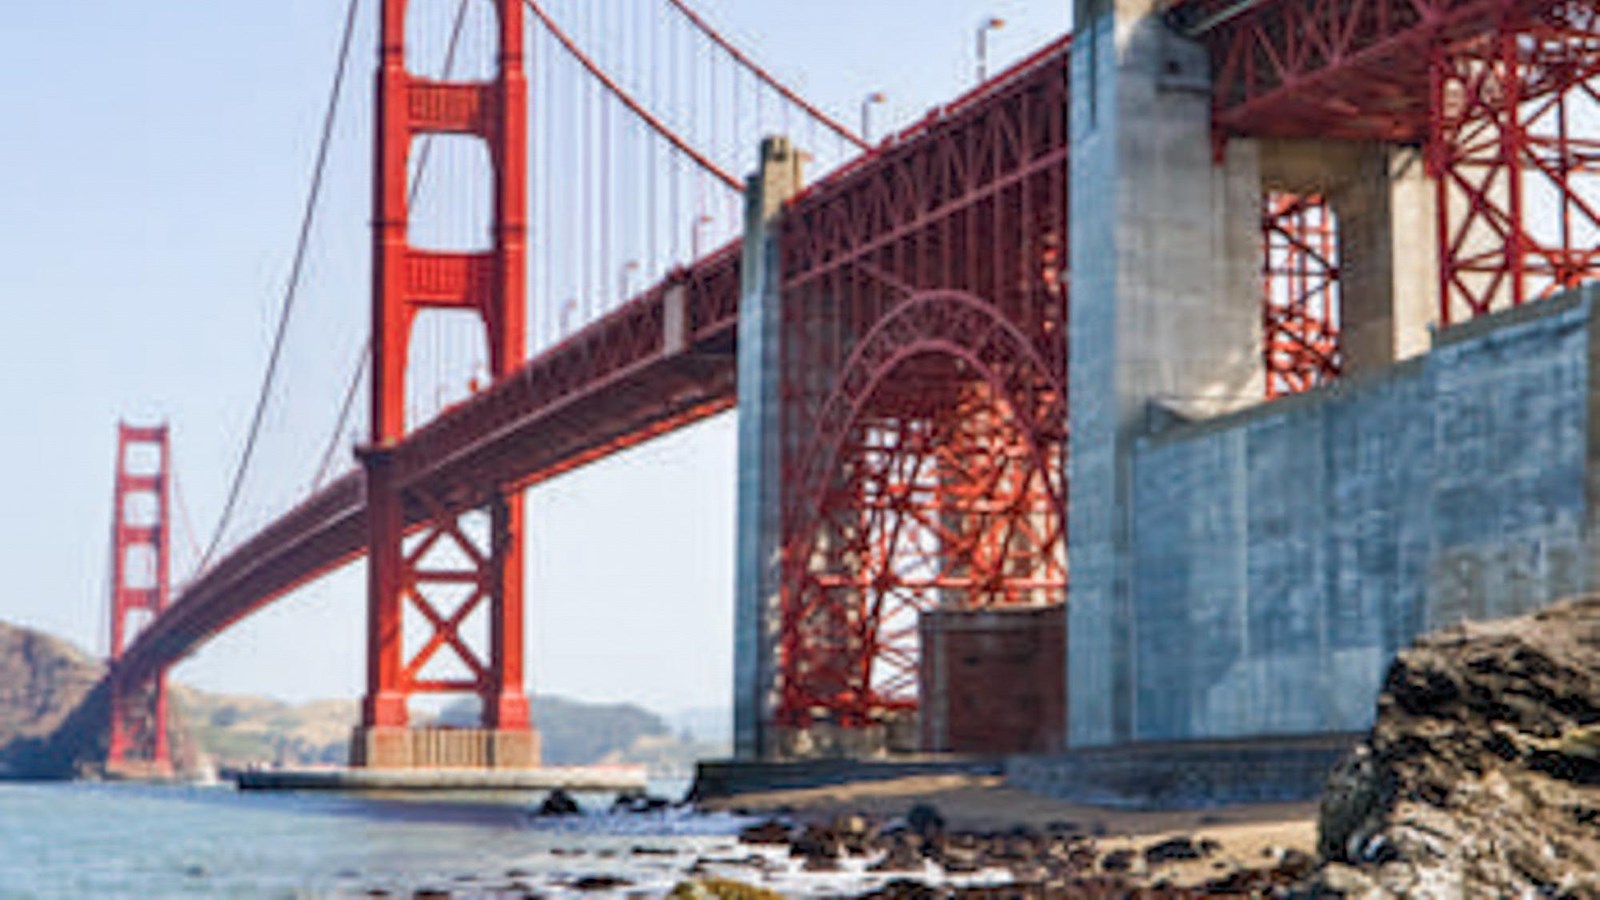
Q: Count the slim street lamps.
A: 5